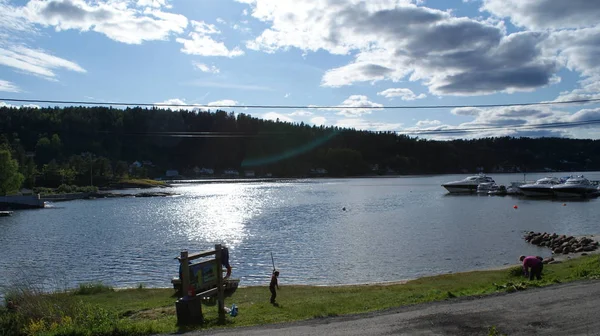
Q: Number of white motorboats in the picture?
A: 3